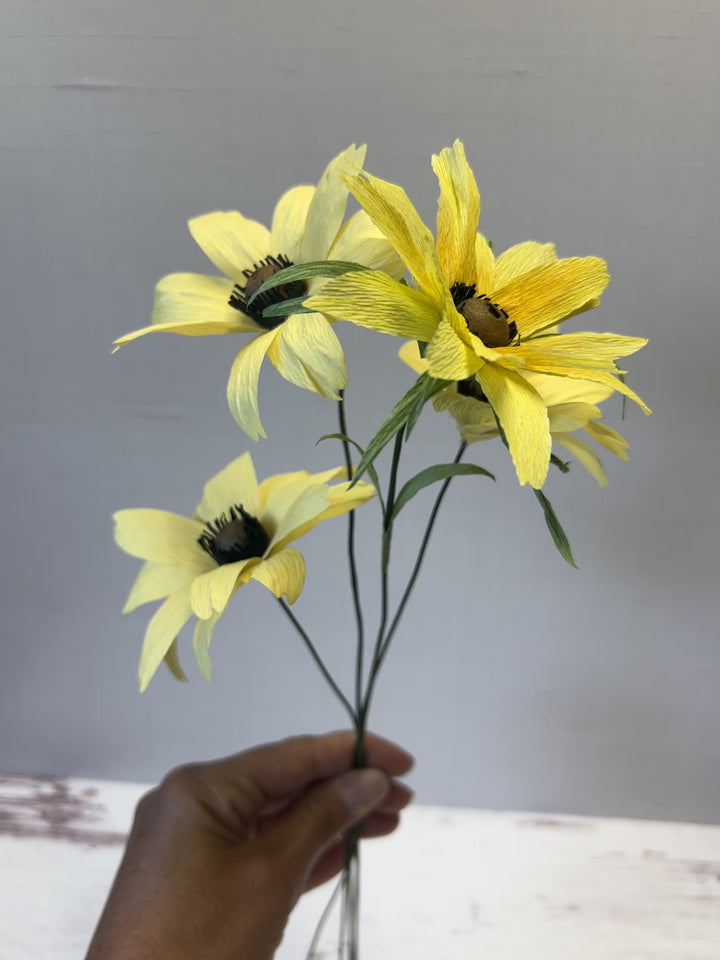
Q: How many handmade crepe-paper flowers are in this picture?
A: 4